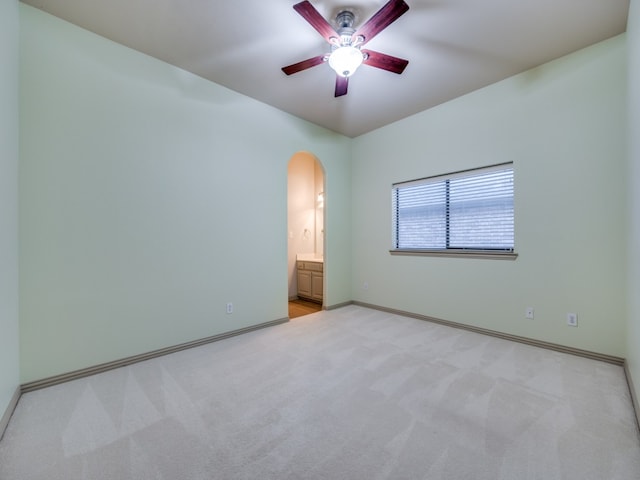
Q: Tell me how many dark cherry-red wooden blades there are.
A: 5